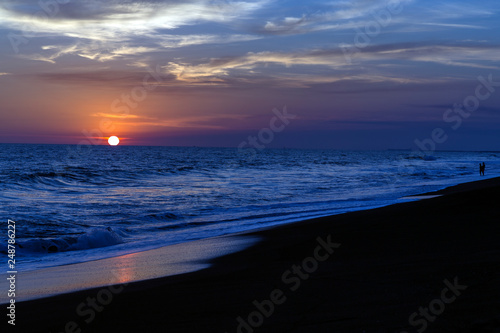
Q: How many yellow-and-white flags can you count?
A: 0